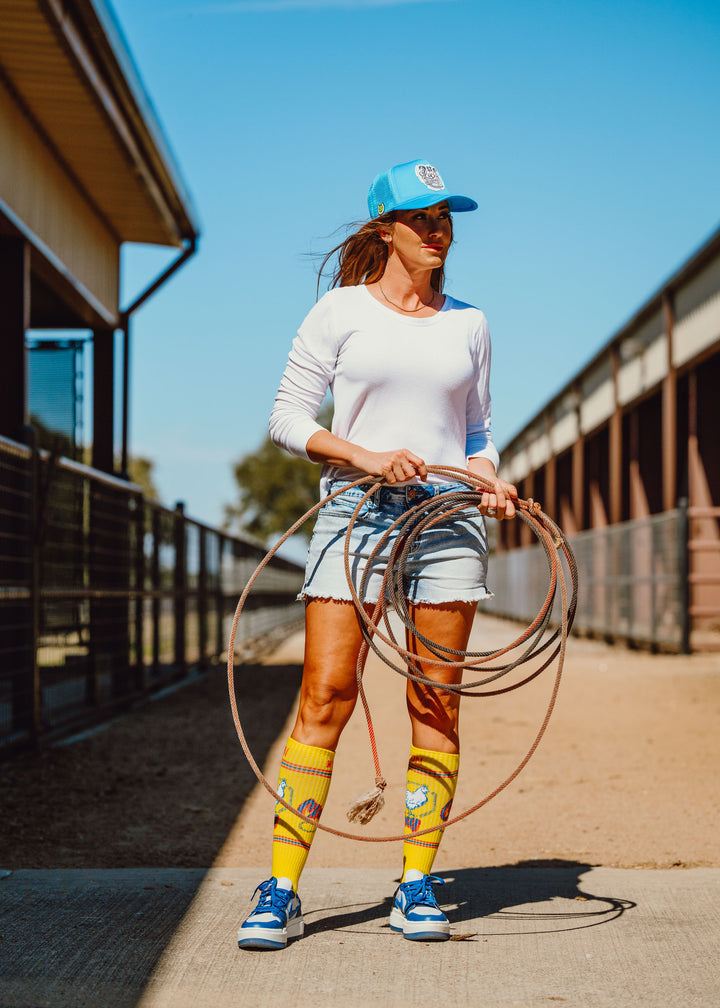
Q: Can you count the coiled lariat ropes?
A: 1